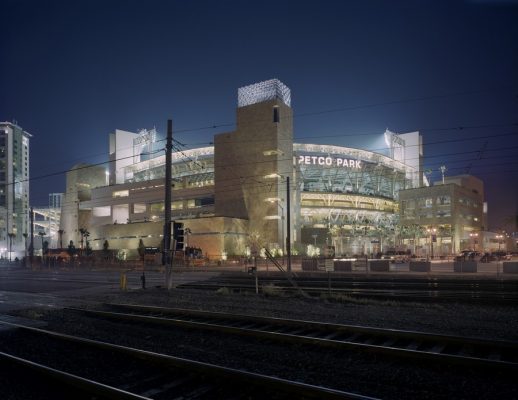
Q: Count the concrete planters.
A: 6